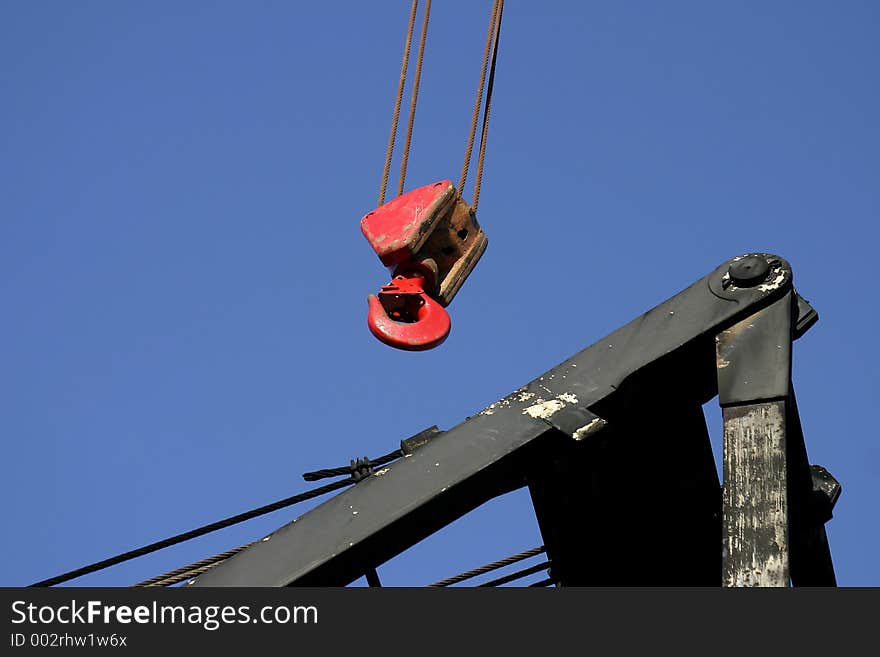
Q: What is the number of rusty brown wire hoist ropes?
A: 4